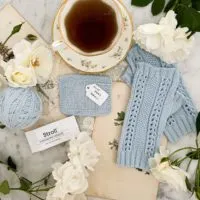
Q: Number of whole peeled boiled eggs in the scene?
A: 0